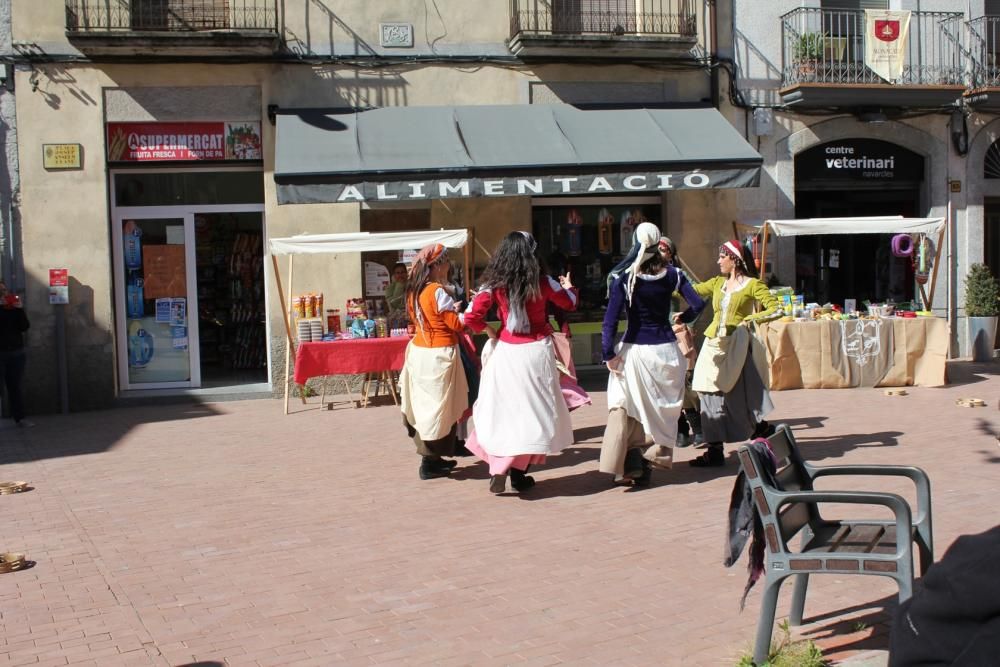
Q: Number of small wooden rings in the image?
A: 4